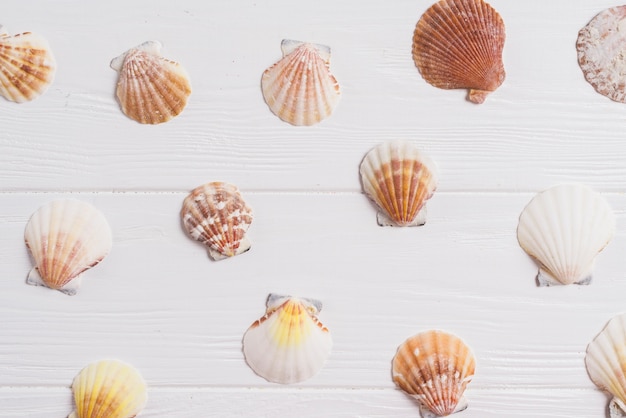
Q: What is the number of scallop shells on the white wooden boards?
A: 13